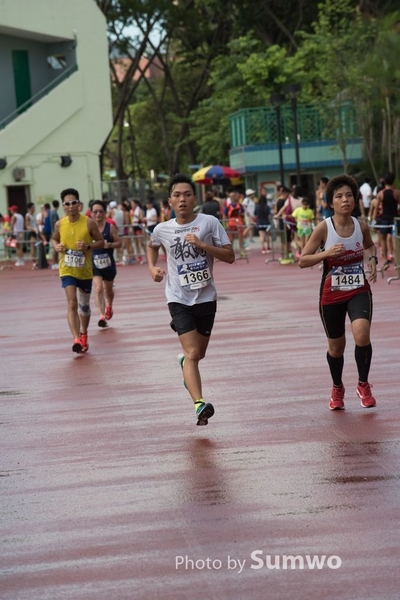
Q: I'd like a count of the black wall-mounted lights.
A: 2